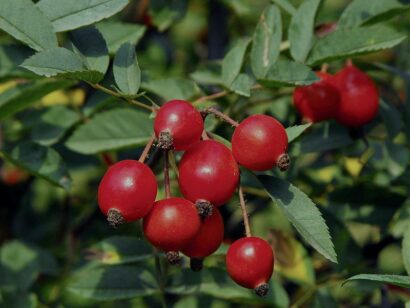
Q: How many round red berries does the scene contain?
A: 9